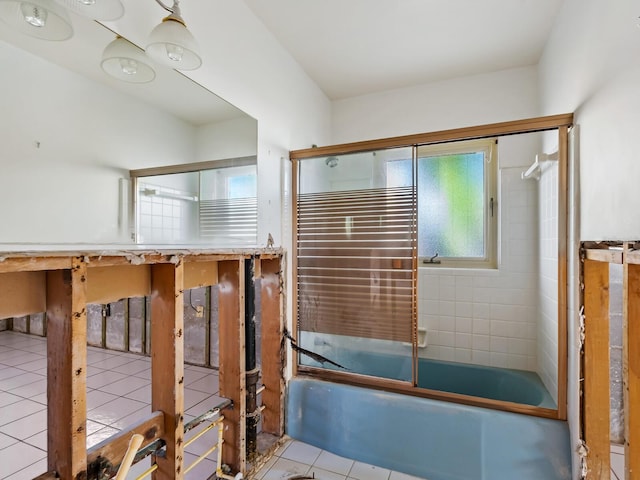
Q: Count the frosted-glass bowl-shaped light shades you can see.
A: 4